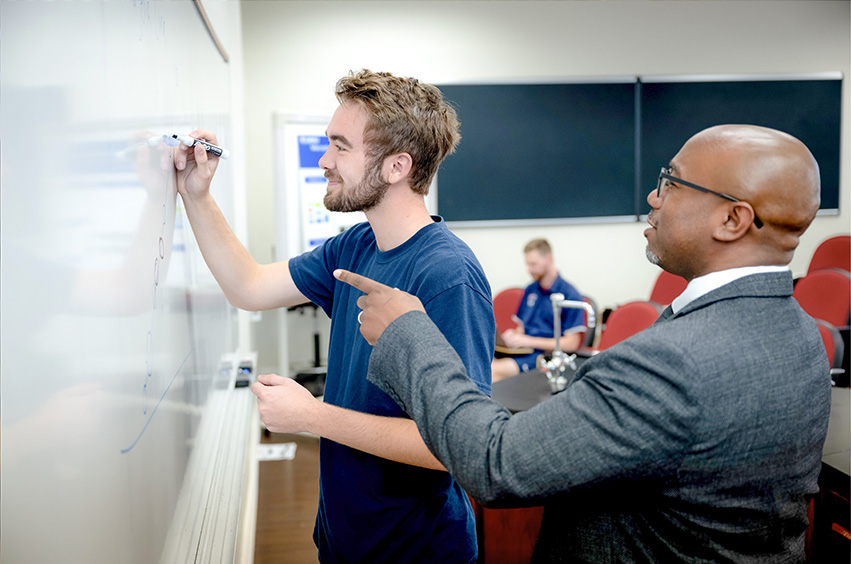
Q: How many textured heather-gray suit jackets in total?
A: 1